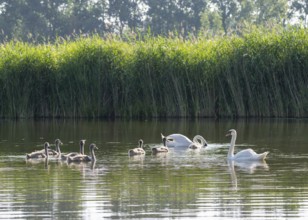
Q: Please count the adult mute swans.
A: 2